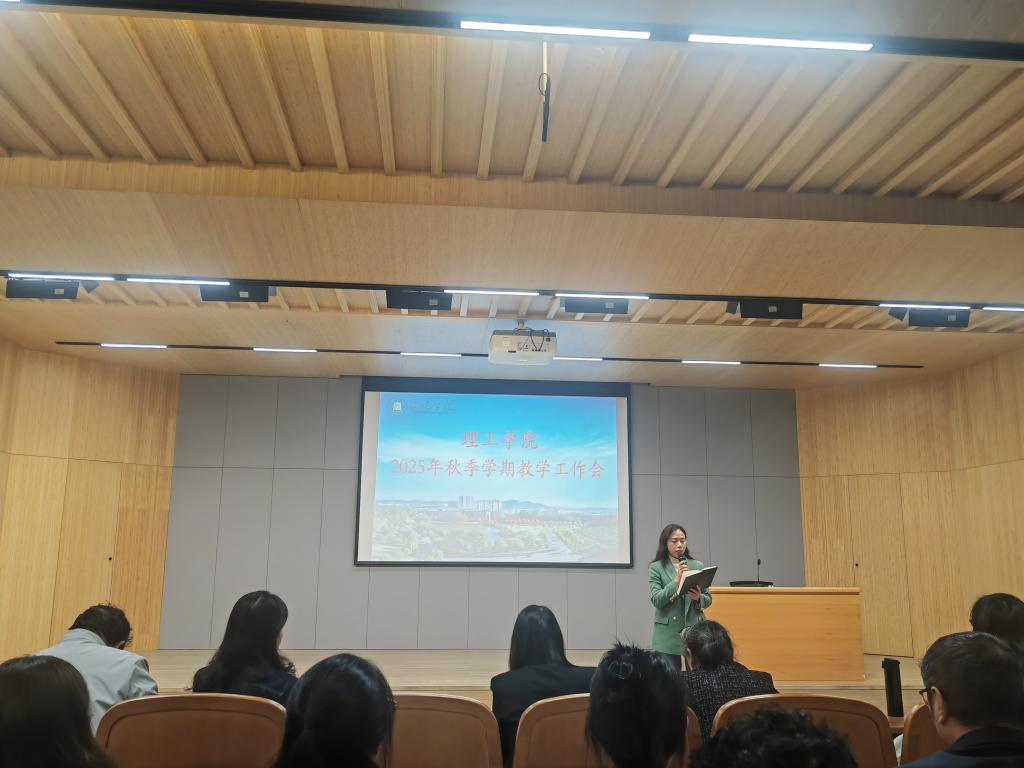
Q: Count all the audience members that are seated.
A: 10